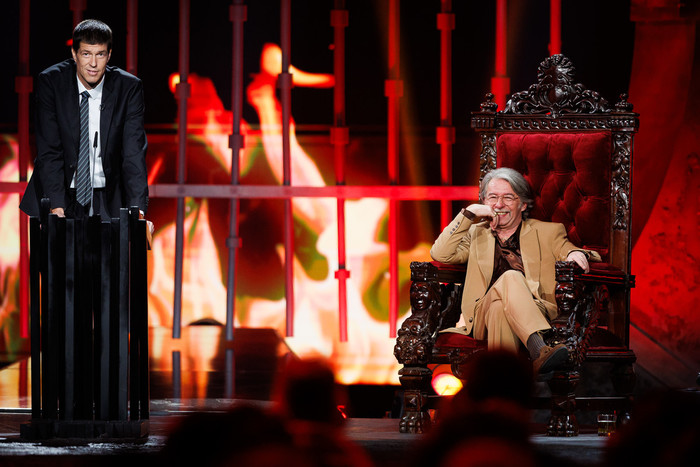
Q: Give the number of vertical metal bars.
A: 11